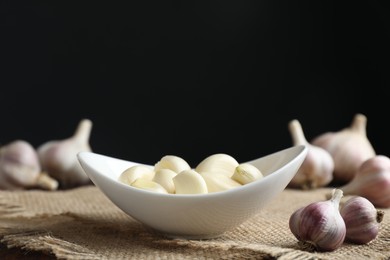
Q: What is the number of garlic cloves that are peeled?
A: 8